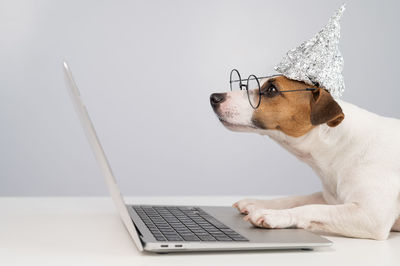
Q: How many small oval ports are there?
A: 2